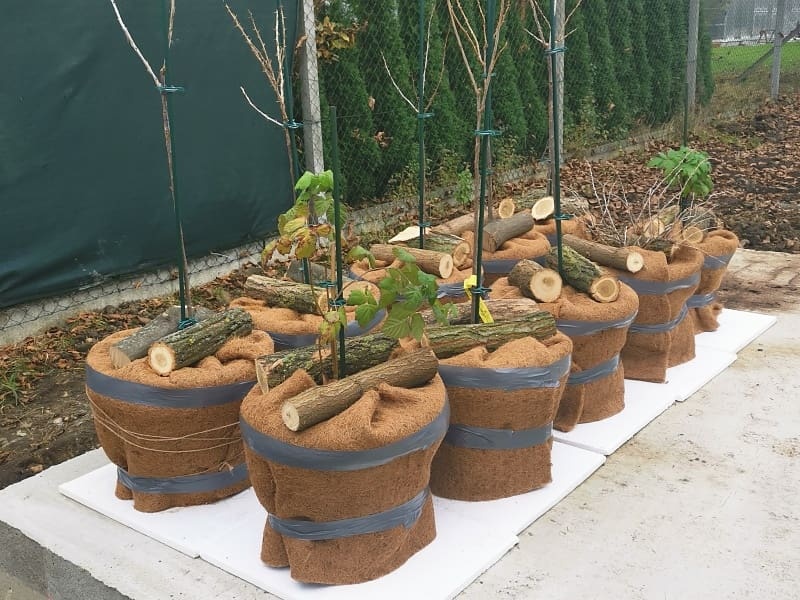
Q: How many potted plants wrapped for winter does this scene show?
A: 10